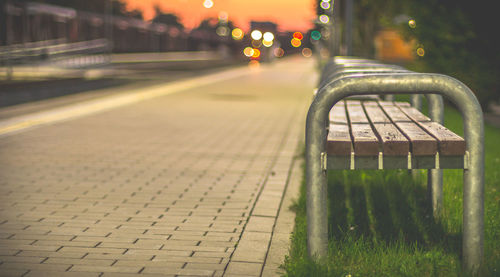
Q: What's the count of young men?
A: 0